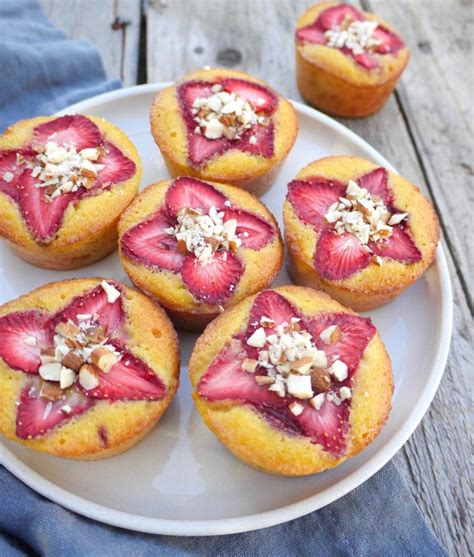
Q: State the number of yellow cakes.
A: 7